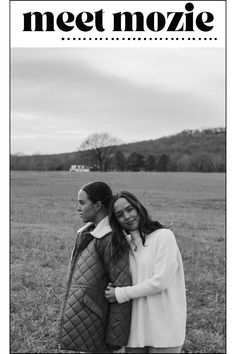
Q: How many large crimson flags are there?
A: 0